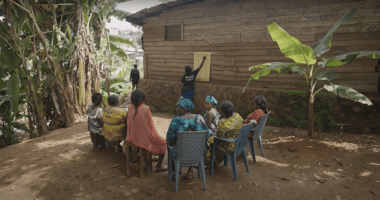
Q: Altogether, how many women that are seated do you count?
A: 7